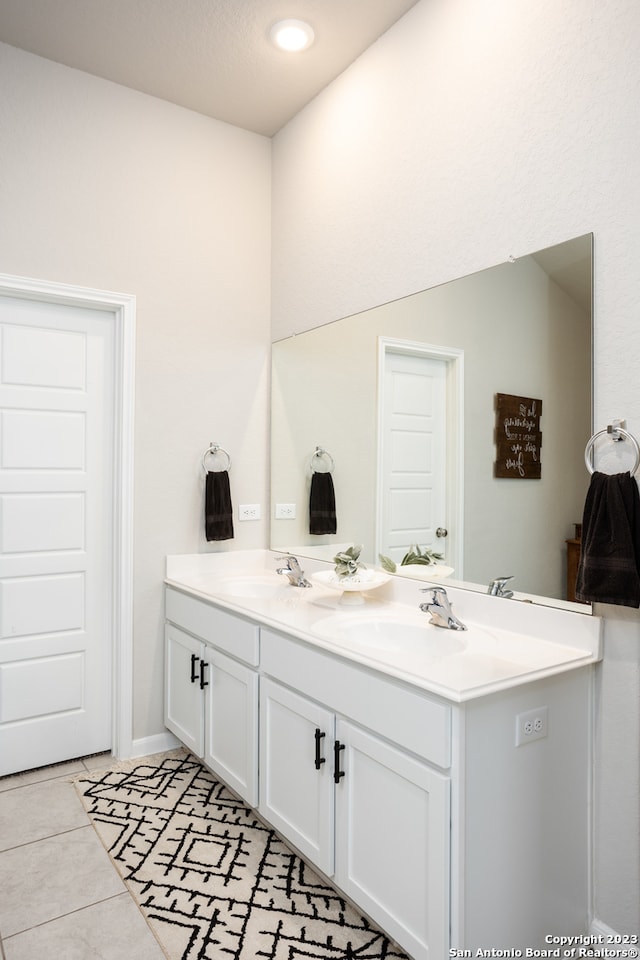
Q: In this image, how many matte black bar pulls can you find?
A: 4